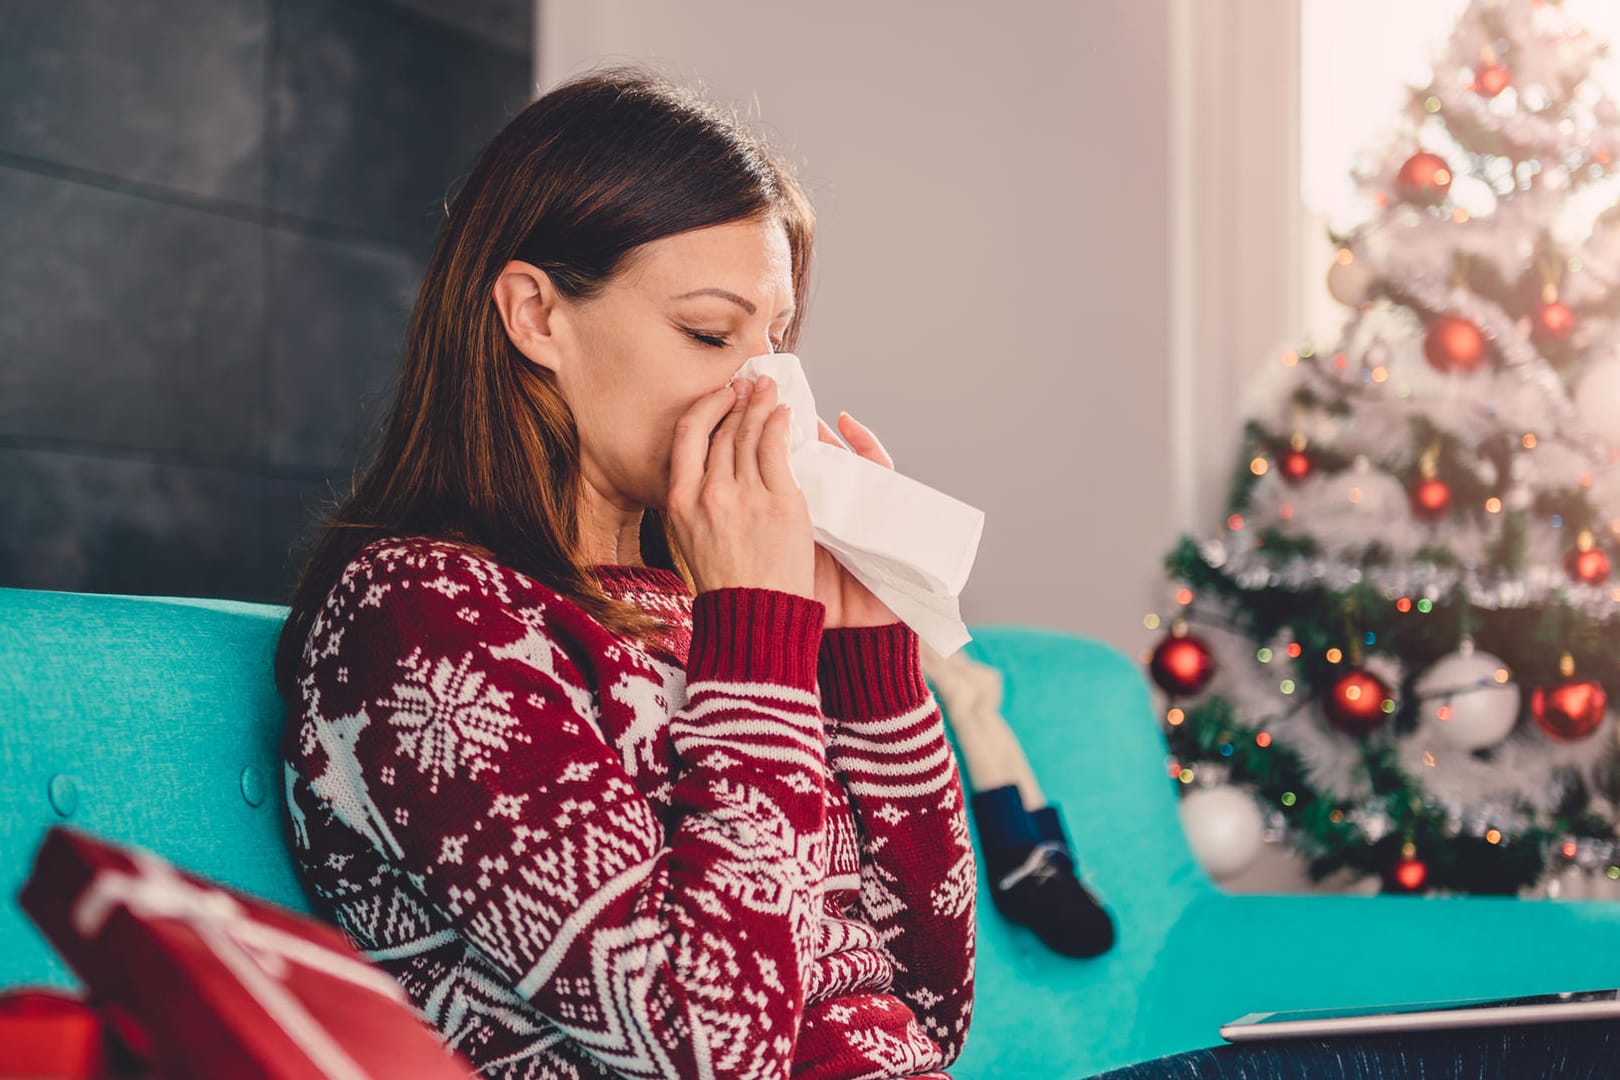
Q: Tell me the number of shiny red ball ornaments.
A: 11